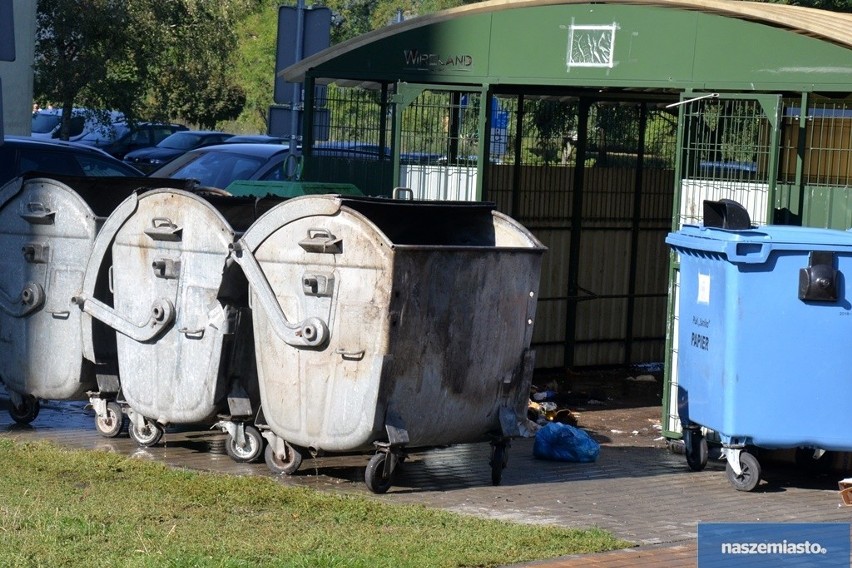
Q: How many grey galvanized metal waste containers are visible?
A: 3